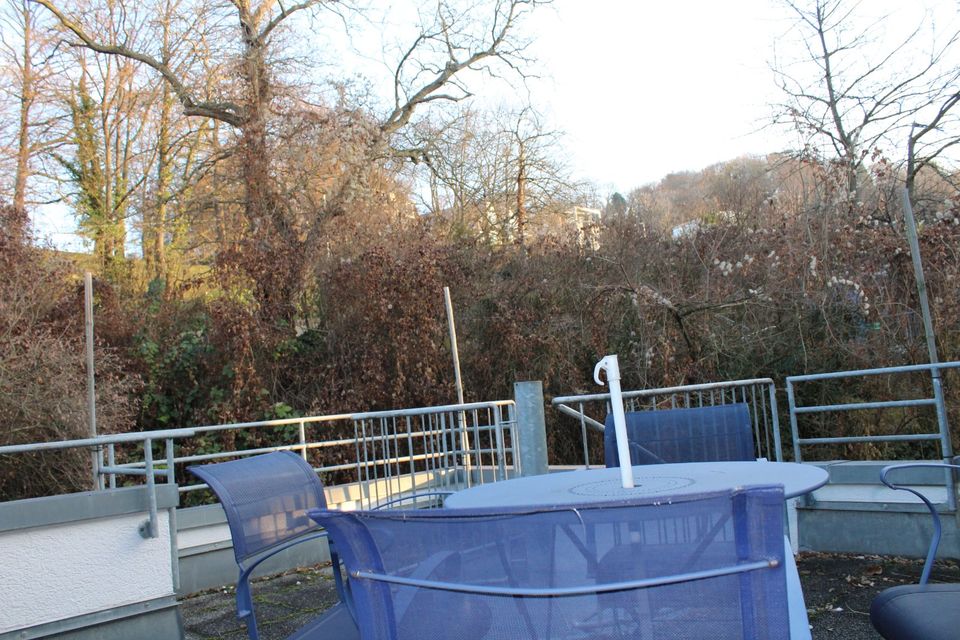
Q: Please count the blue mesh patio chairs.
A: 4